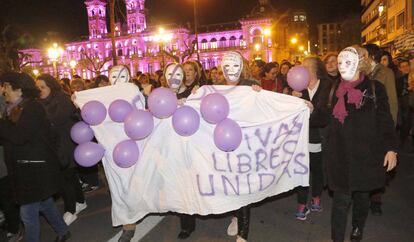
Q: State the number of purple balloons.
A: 11